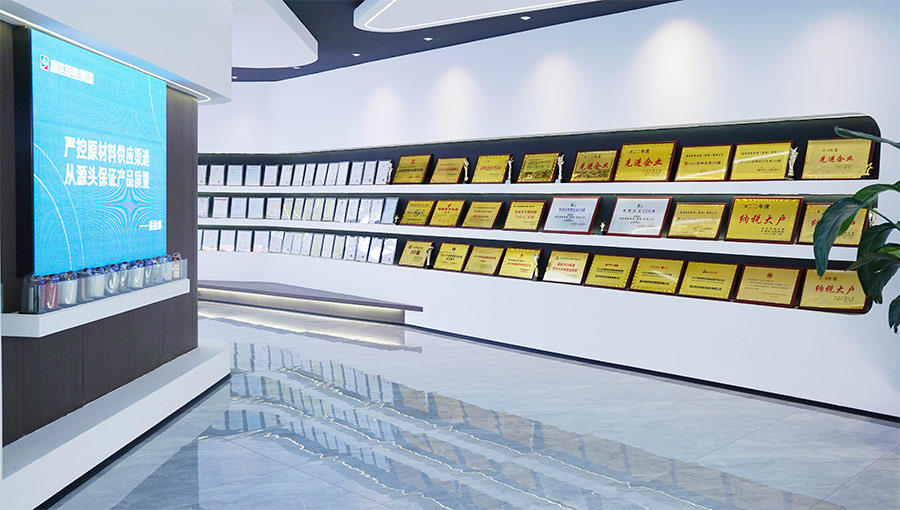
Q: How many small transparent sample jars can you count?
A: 12